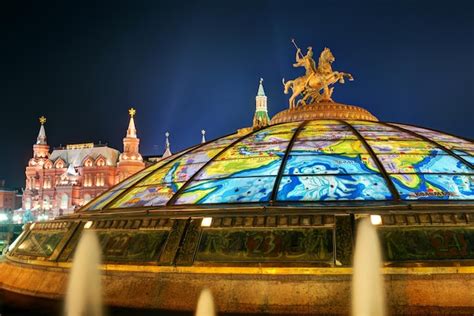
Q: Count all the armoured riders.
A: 1